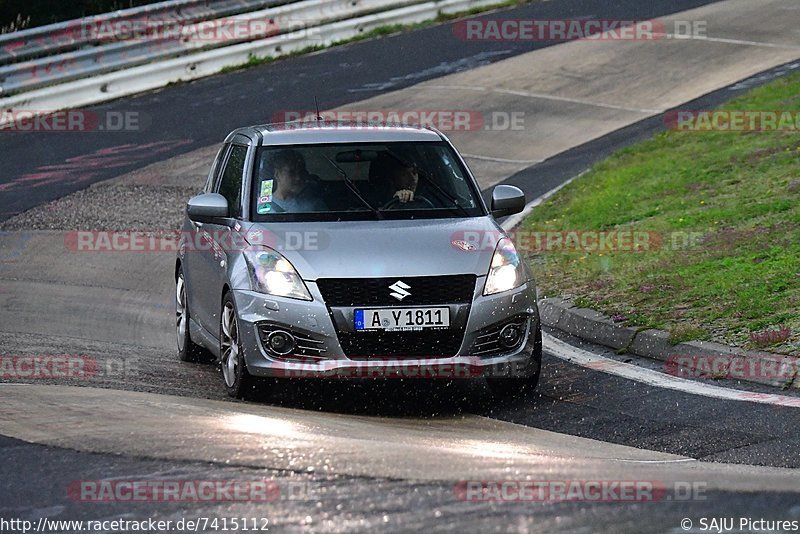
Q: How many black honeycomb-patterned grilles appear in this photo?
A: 2